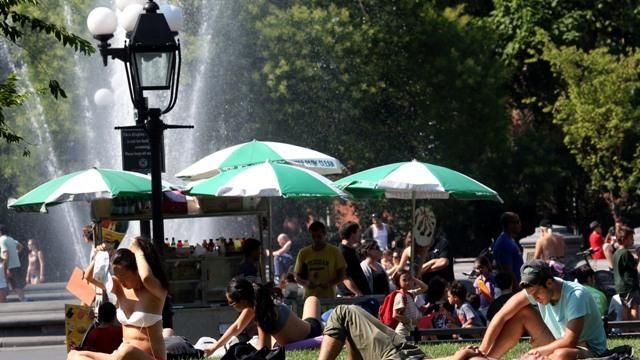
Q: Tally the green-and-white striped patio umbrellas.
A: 4